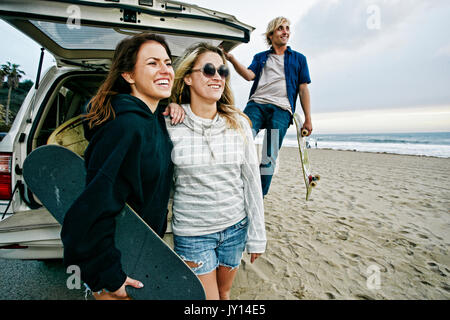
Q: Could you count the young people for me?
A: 3